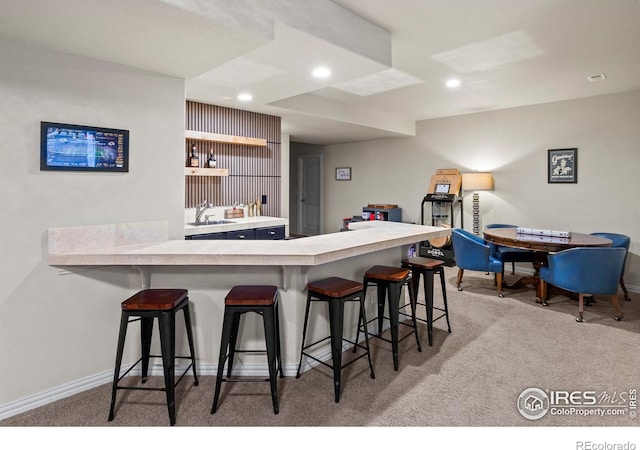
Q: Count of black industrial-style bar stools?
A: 5